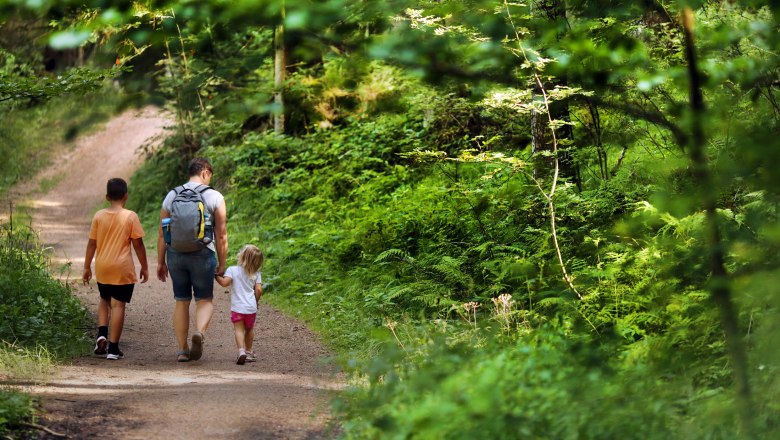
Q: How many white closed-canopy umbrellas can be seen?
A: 0